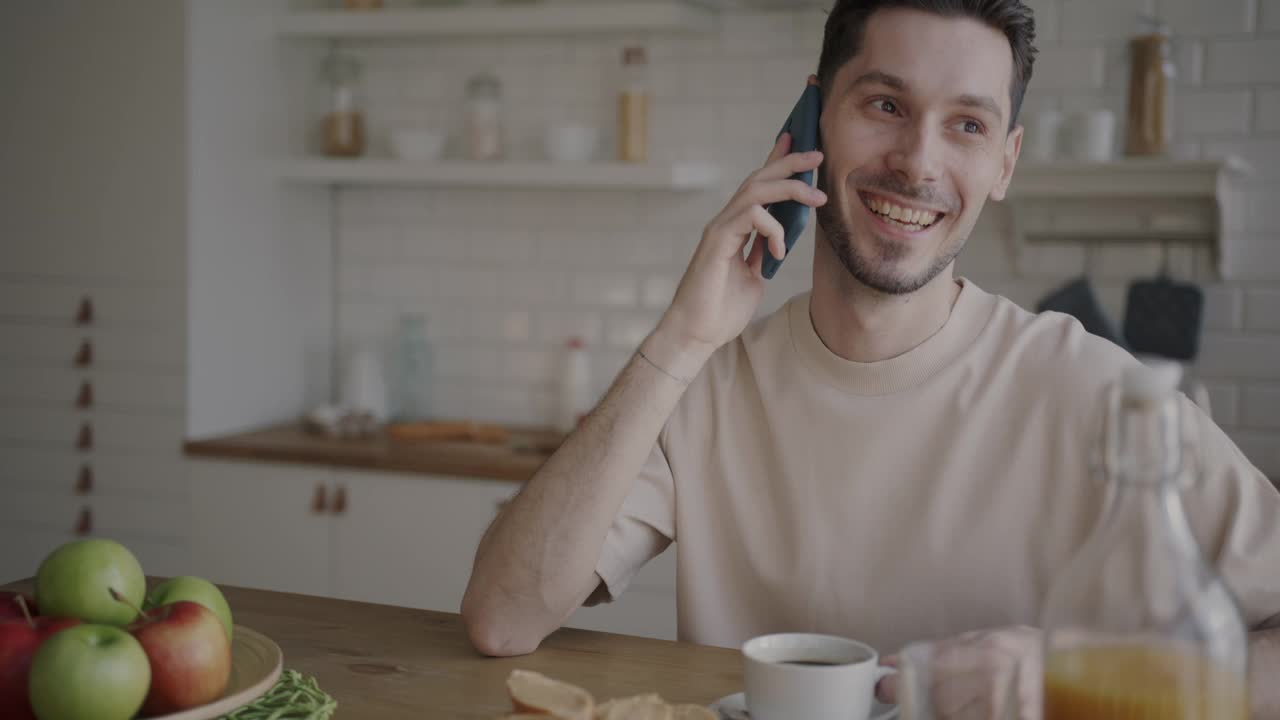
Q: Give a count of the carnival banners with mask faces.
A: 0